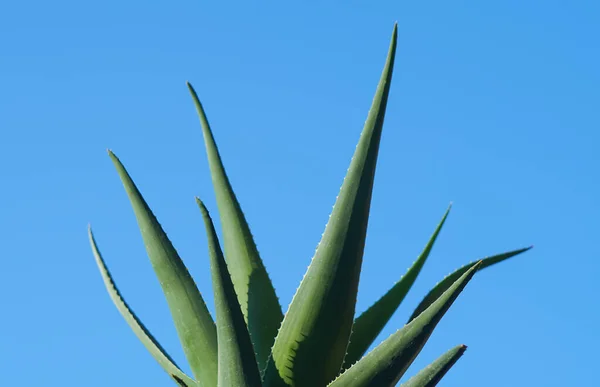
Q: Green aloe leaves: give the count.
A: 9